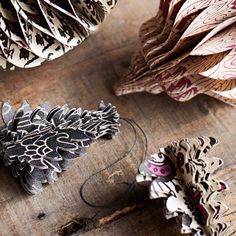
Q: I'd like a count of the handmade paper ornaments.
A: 4